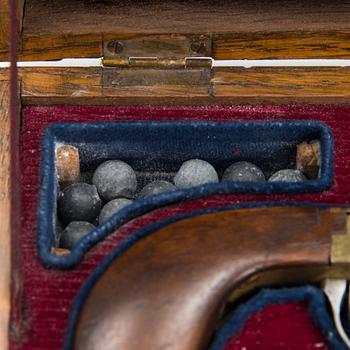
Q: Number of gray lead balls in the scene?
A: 8